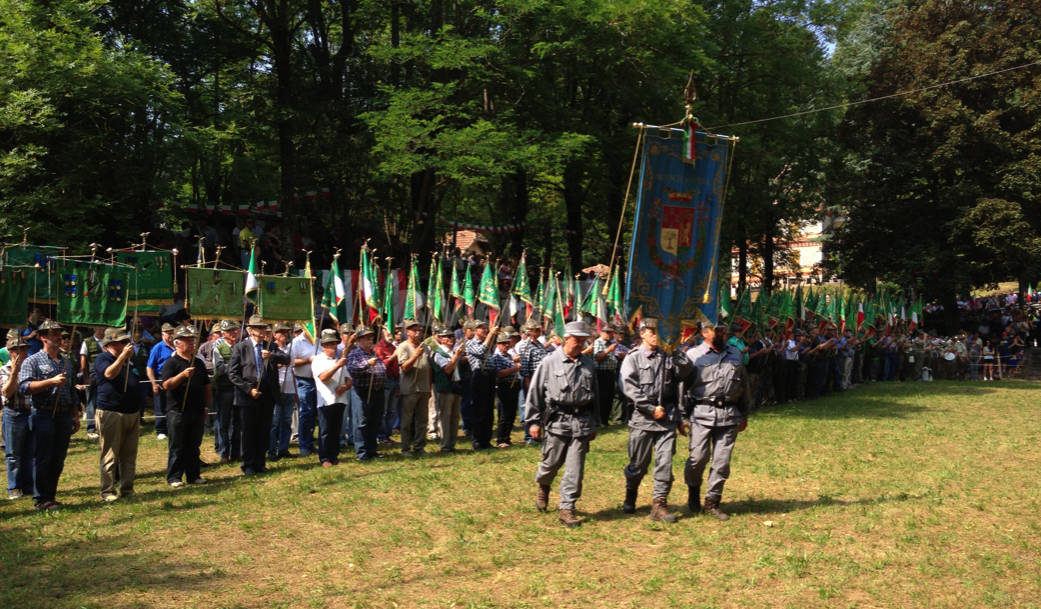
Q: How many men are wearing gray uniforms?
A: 3